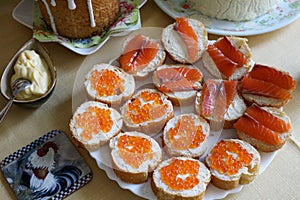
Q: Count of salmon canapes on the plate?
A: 7